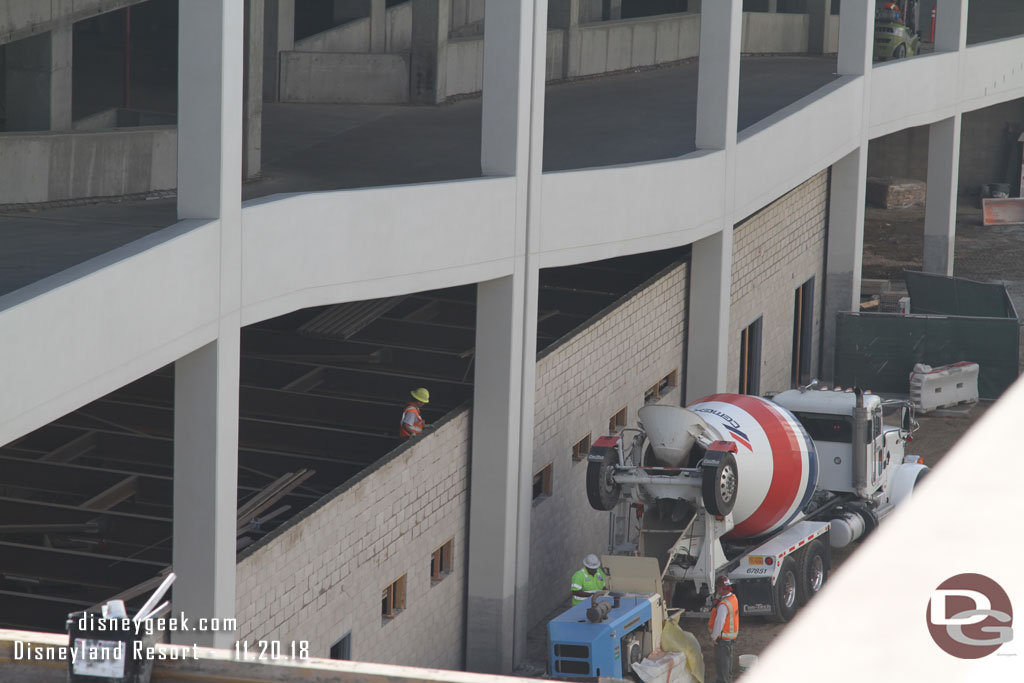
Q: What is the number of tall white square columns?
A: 5